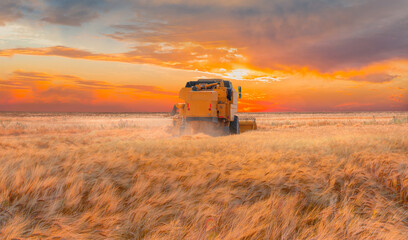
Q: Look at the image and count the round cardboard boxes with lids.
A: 0